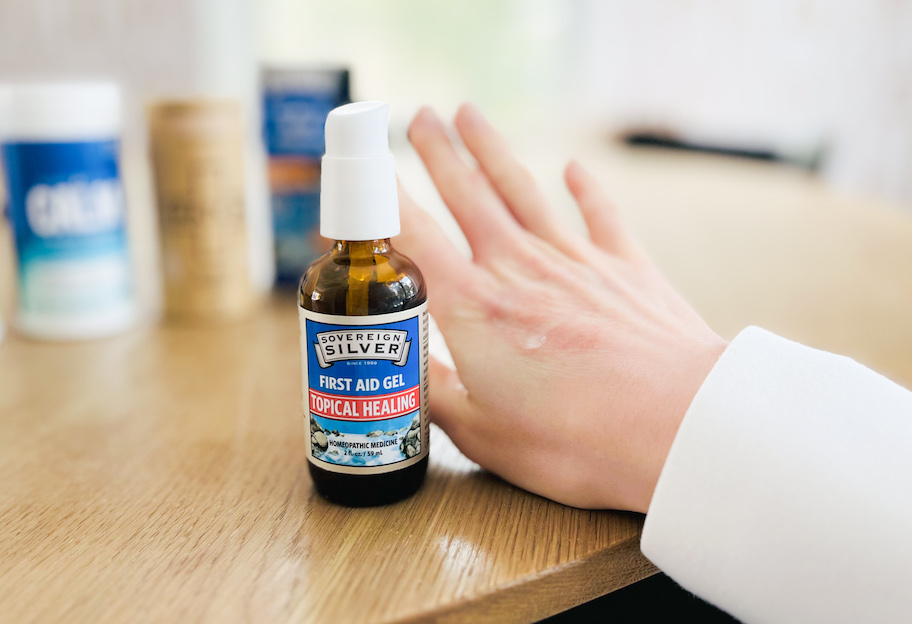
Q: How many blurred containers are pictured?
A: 3